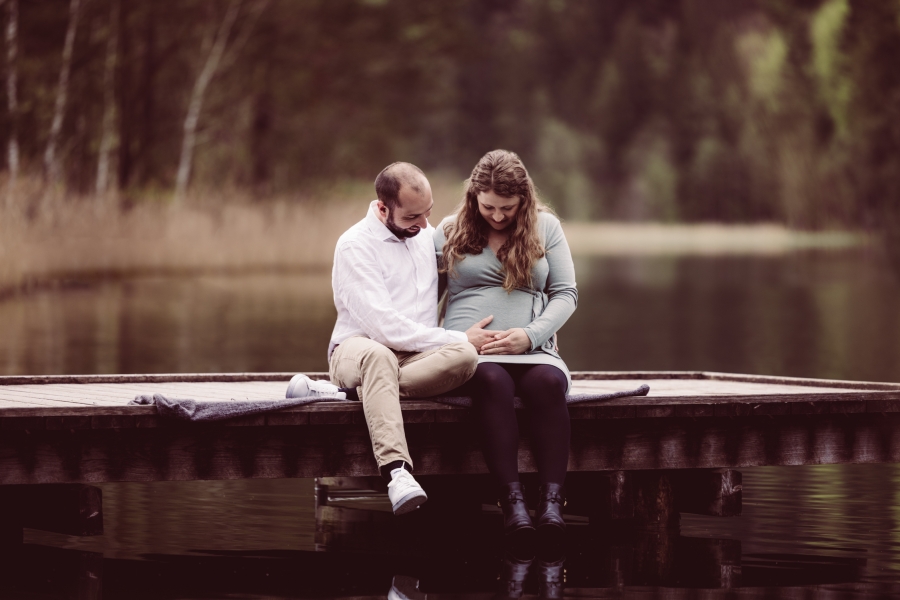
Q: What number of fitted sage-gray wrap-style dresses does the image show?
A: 1